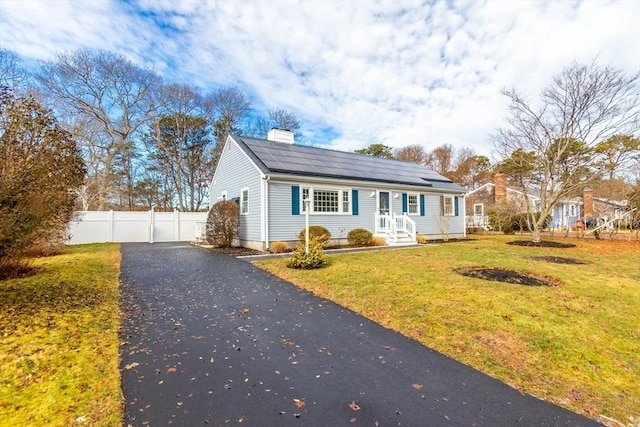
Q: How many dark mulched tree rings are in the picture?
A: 3